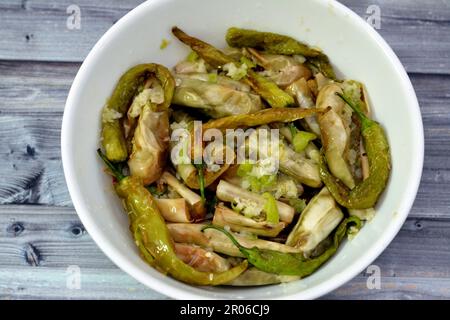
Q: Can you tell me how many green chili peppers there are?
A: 7